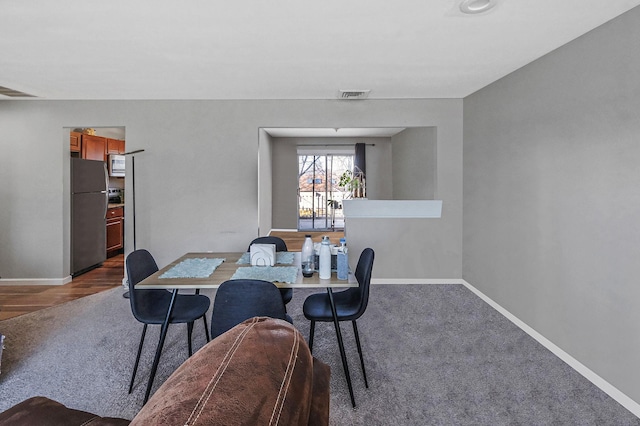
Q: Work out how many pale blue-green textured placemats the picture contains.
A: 3